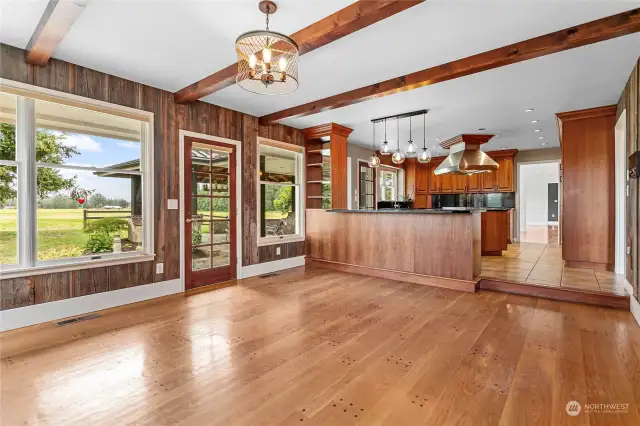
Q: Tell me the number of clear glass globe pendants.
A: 5